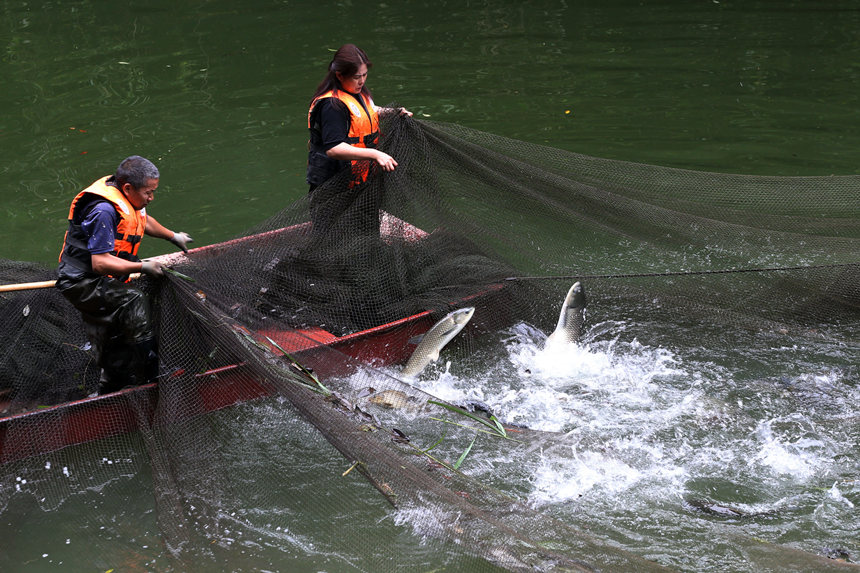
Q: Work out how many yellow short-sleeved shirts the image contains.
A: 0